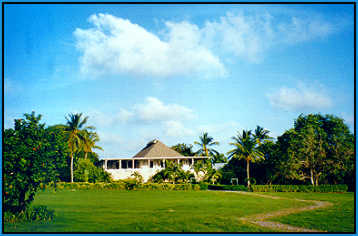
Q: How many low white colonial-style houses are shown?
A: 1